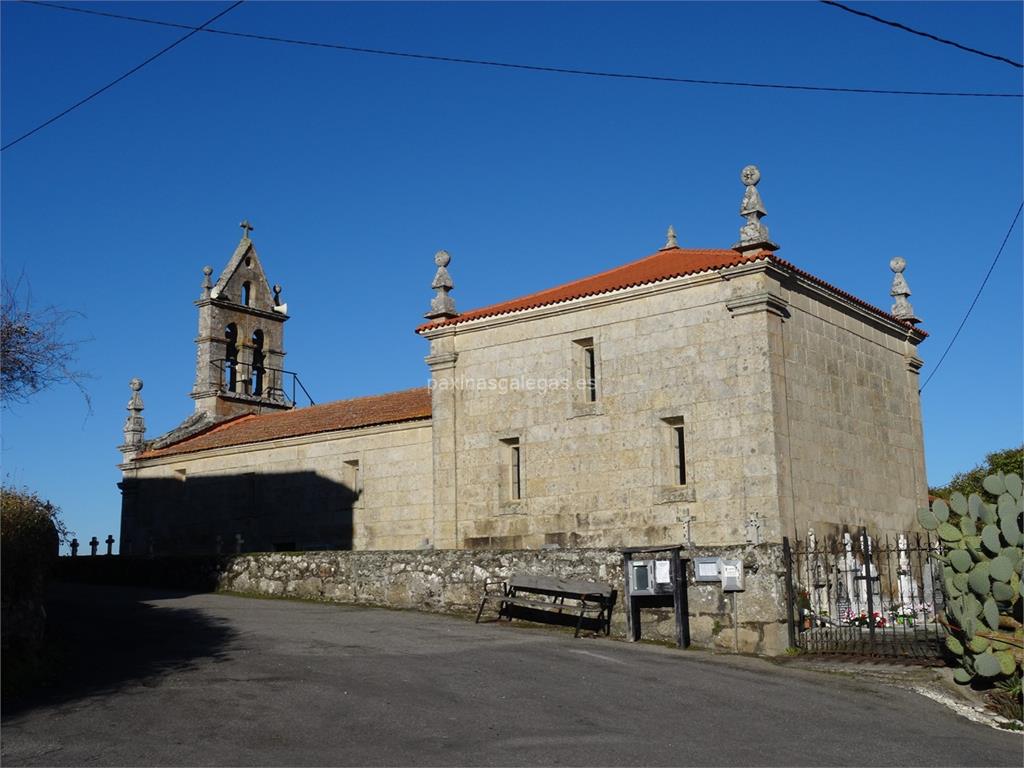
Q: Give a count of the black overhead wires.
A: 4